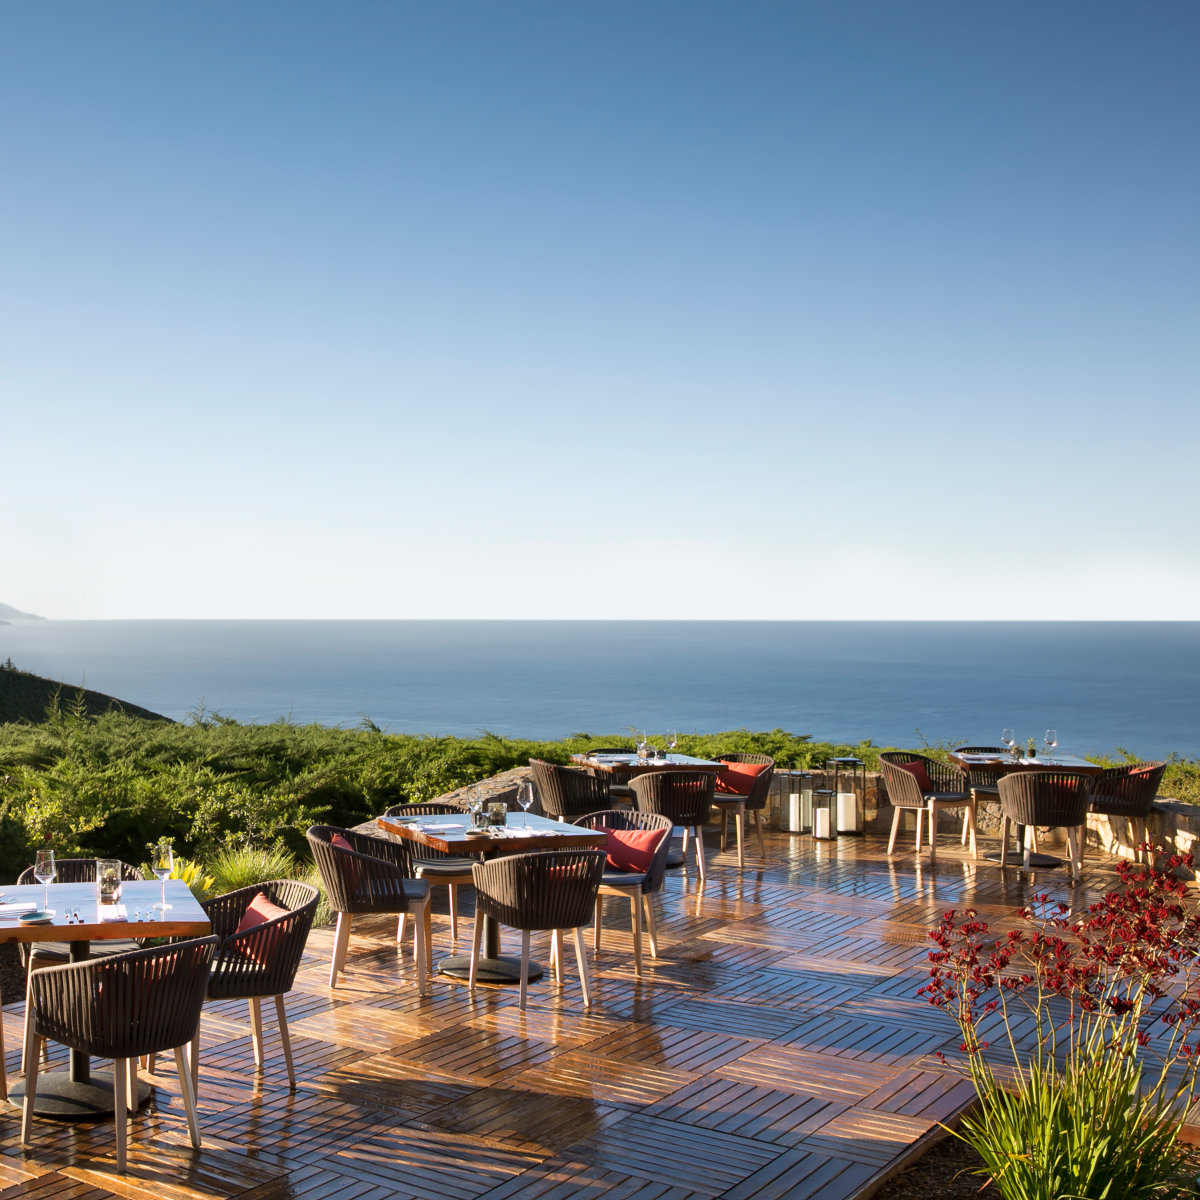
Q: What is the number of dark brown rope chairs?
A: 15